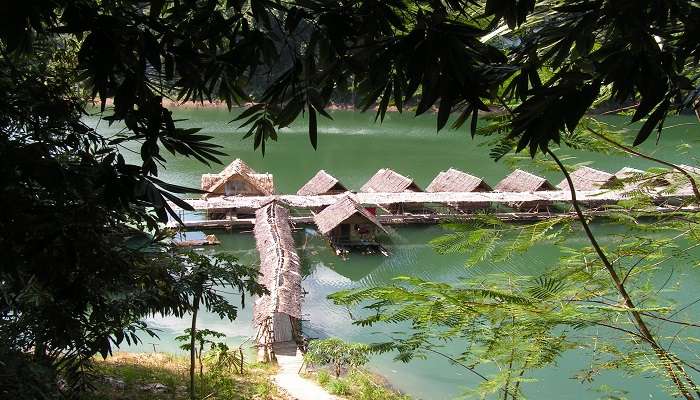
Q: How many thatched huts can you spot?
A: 9